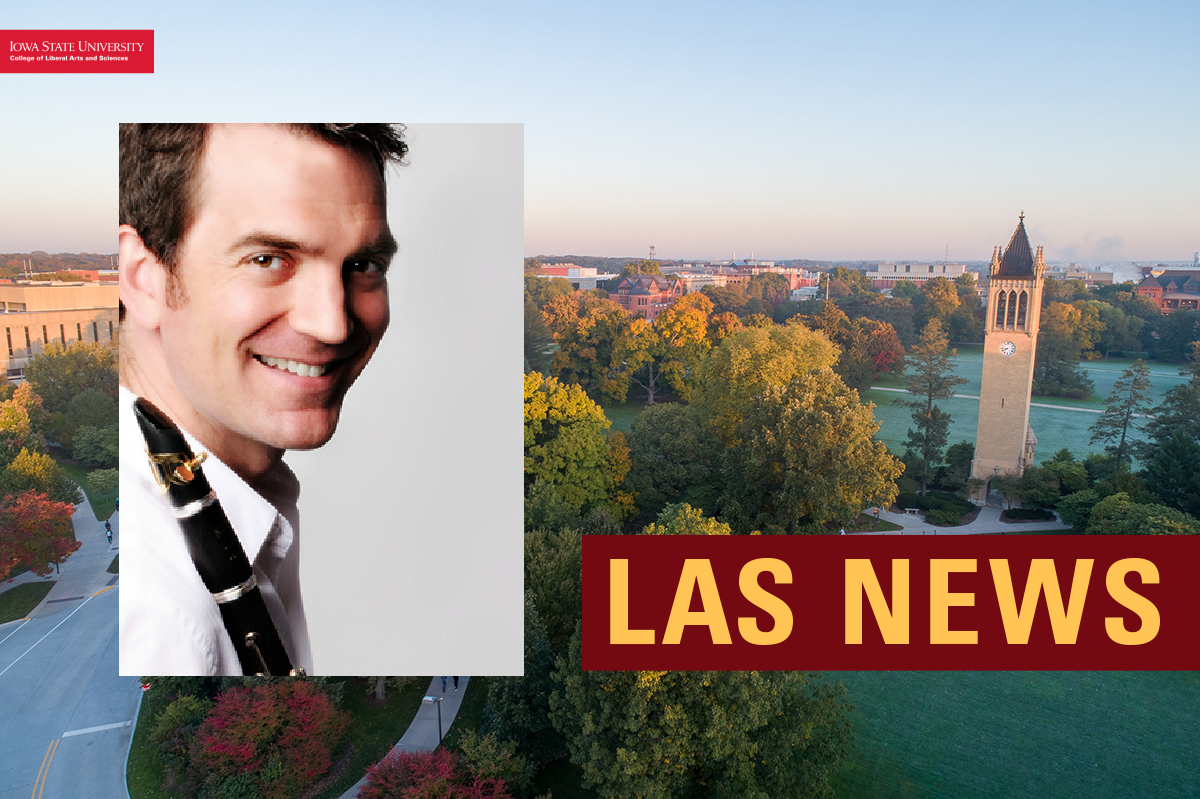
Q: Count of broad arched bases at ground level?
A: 1